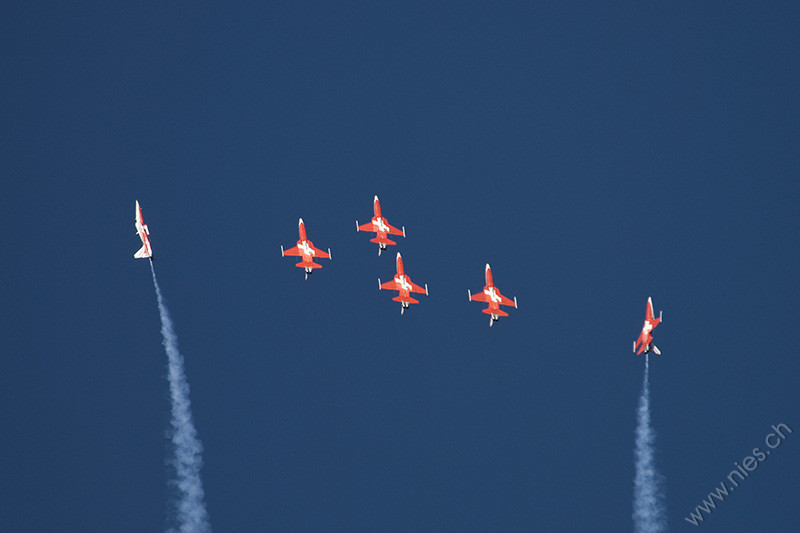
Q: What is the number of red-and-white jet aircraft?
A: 6